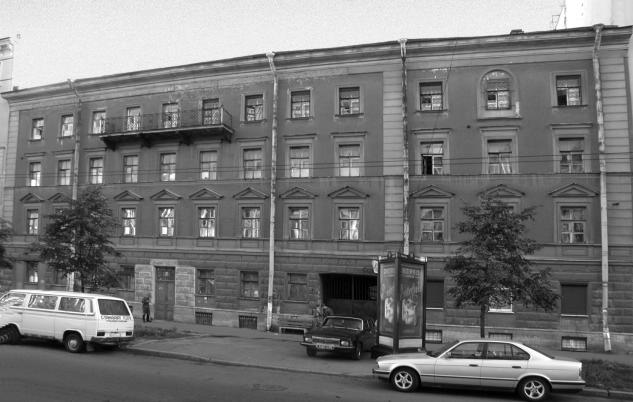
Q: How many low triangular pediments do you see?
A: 11